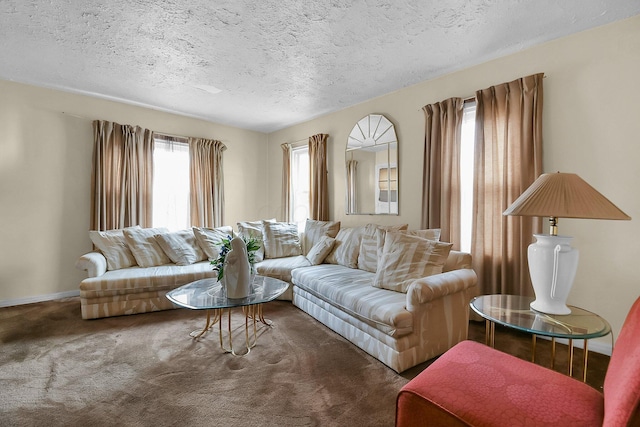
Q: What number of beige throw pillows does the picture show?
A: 12